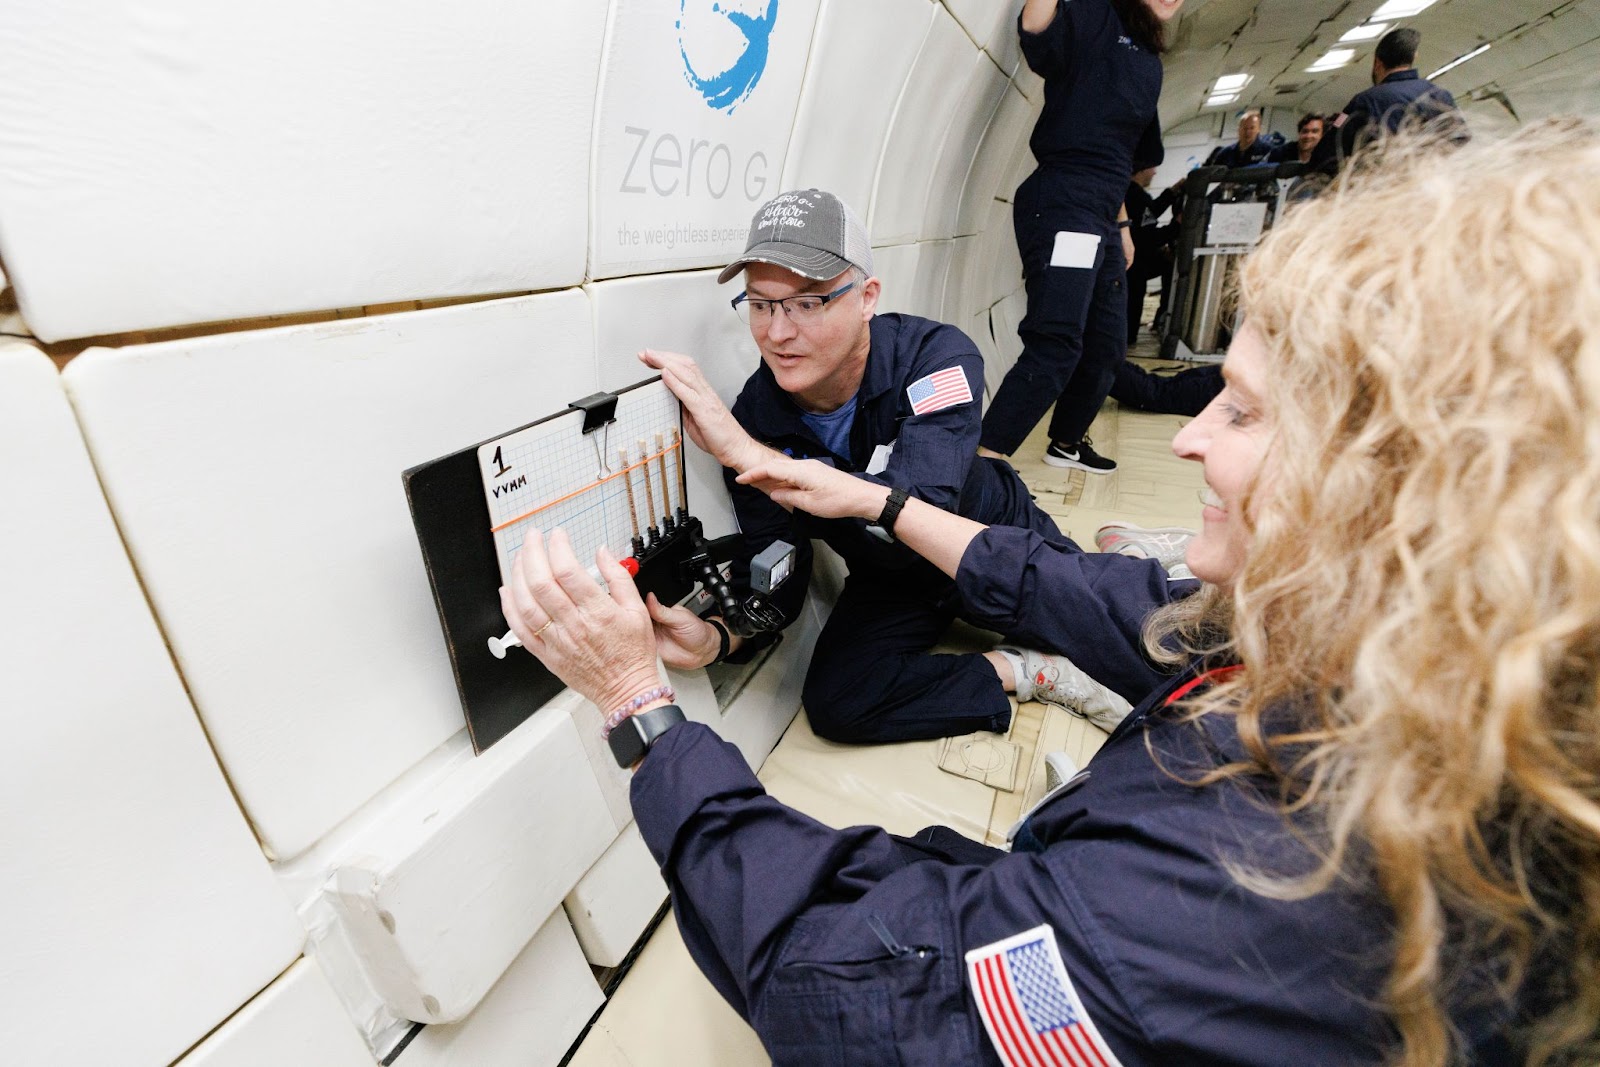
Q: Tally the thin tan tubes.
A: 4